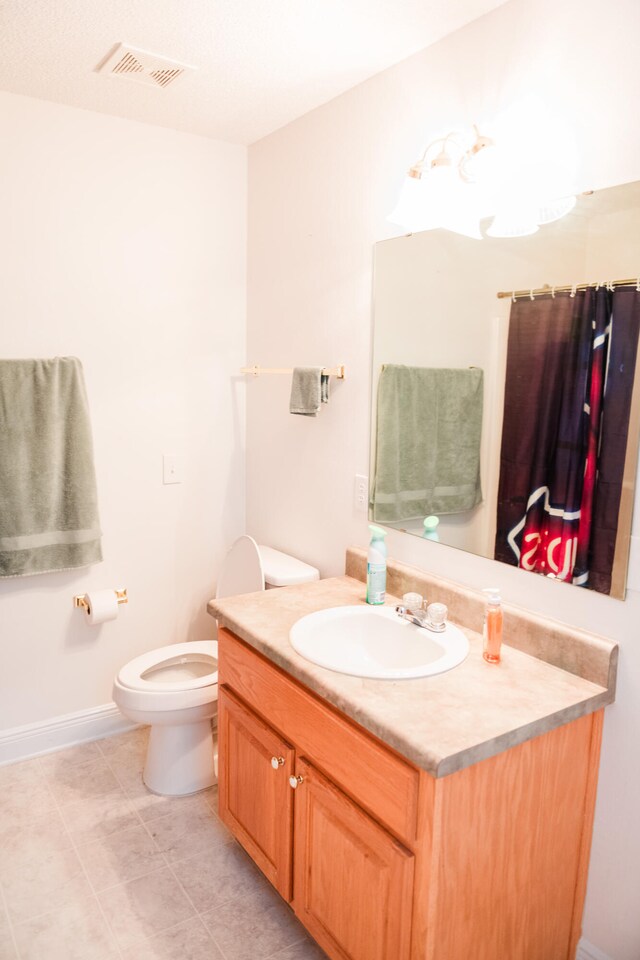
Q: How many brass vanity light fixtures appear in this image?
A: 1